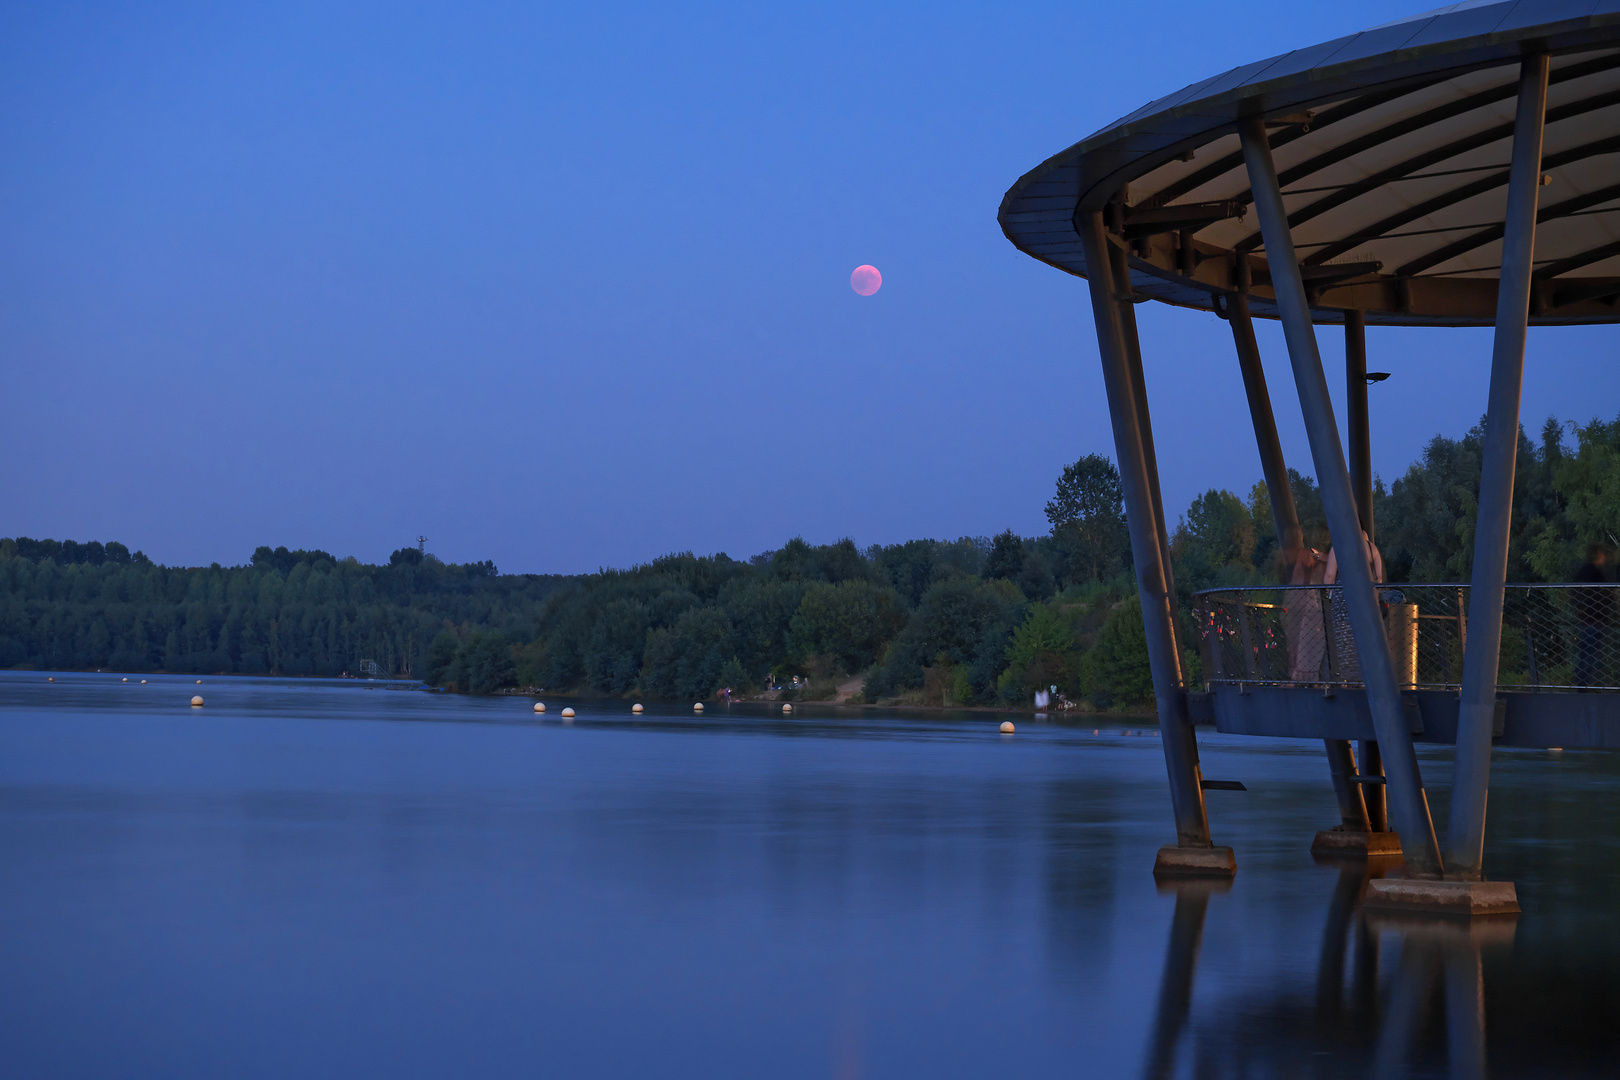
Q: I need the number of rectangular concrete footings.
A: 3